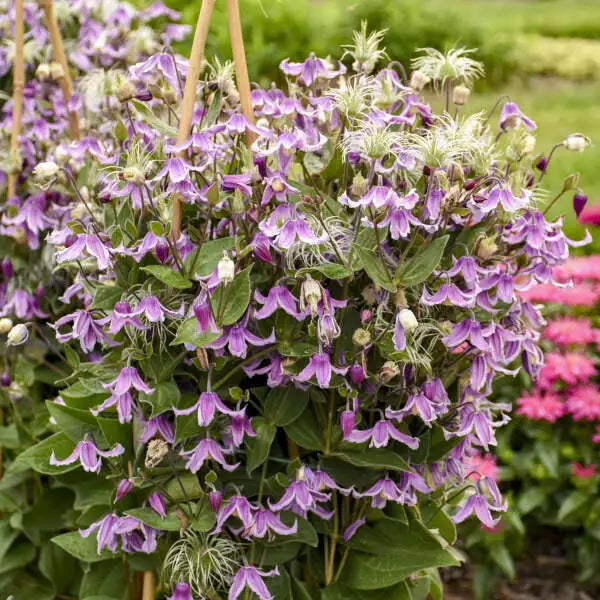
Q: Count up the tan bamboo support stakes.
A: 4